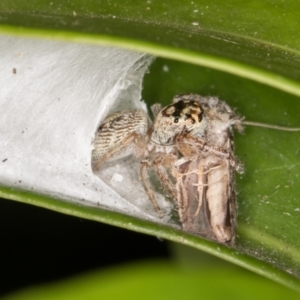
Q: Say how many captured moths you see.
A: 1